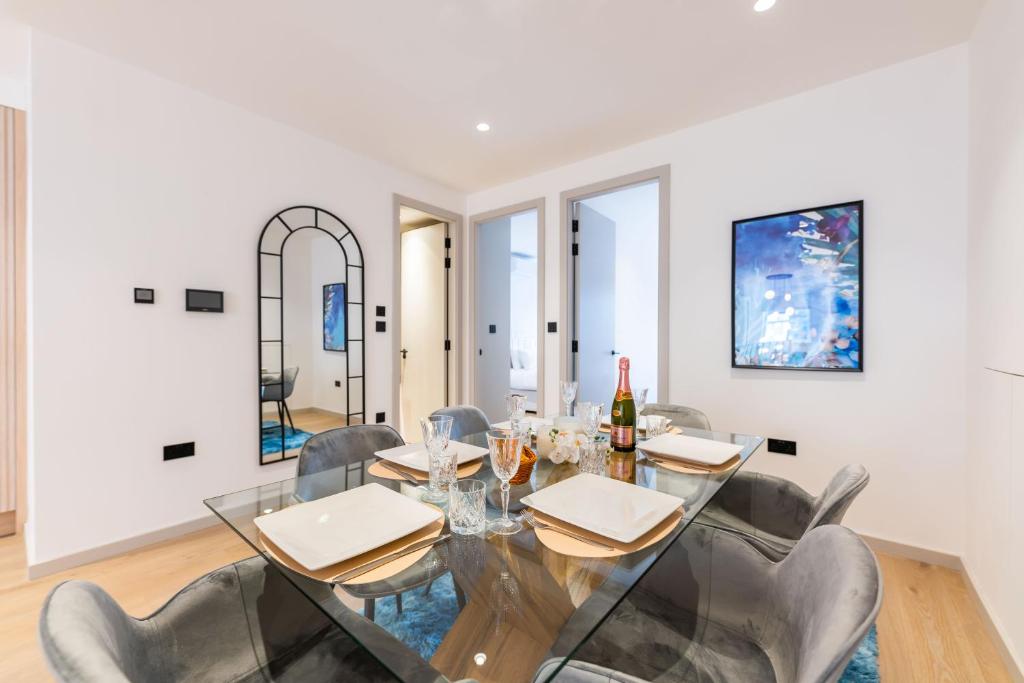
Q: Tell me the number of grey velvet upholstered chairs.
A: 6